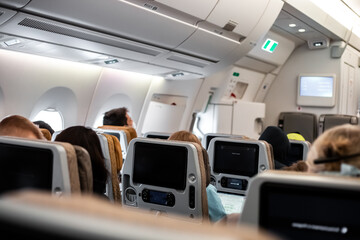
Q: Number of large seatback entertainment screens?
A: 4